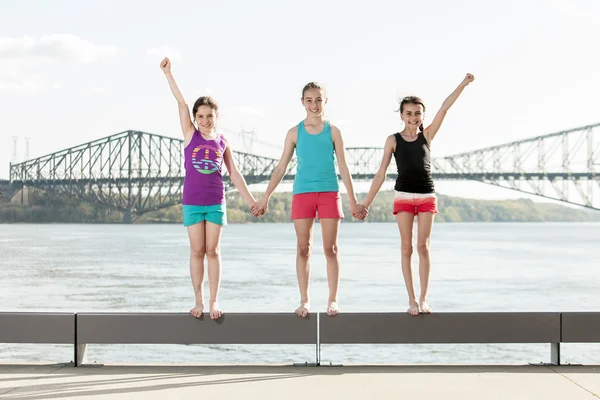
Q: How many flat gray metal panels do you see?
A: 4